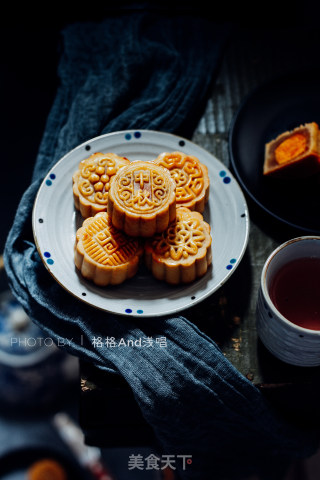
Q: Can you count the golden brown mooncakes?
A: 5